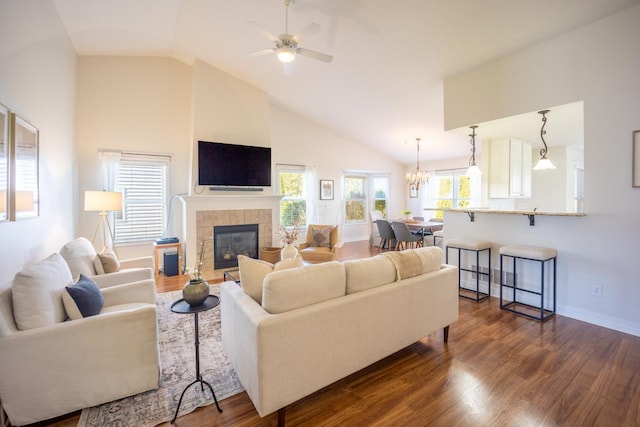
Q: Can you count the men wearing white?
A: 0